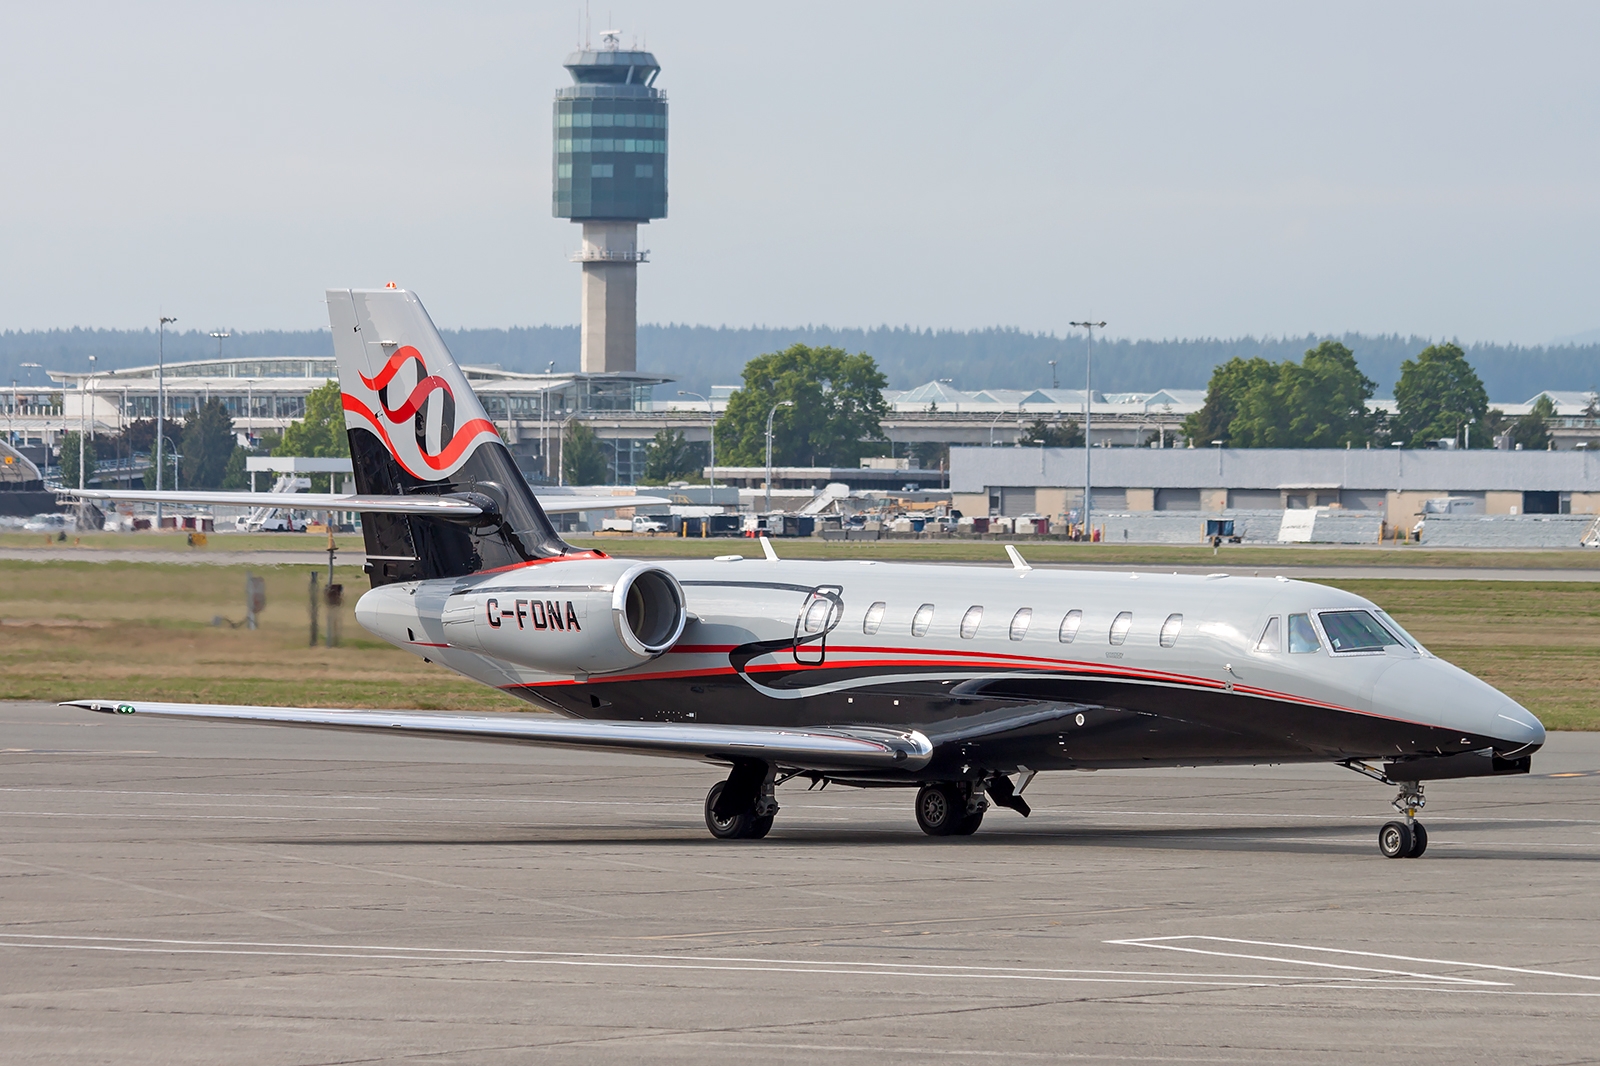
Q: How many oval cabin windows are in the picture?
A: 8